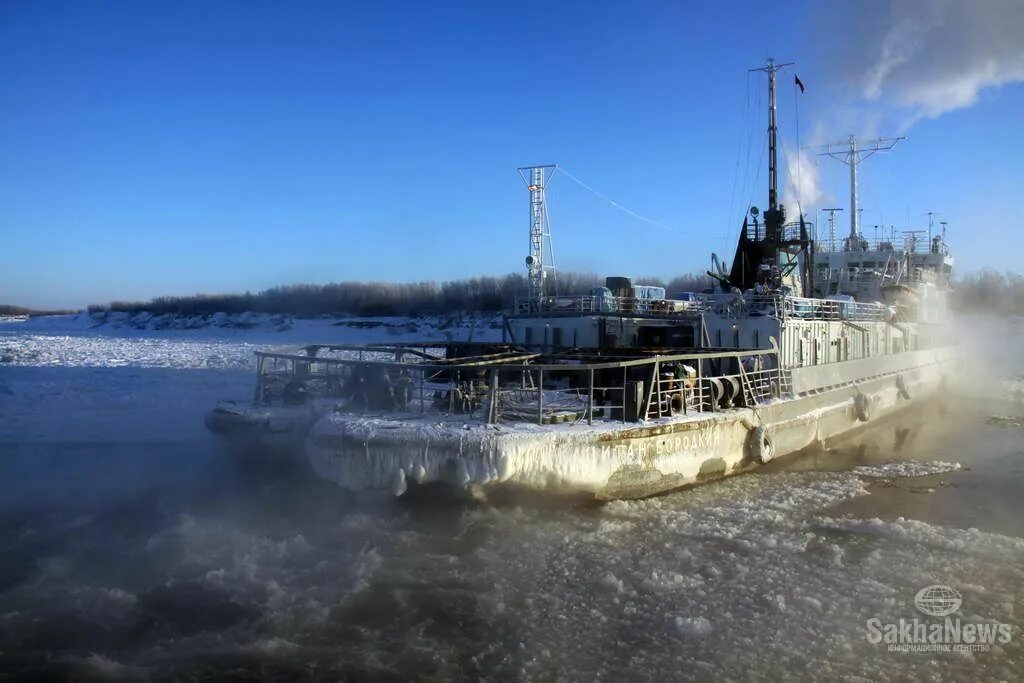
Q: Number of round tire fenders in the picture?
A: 3